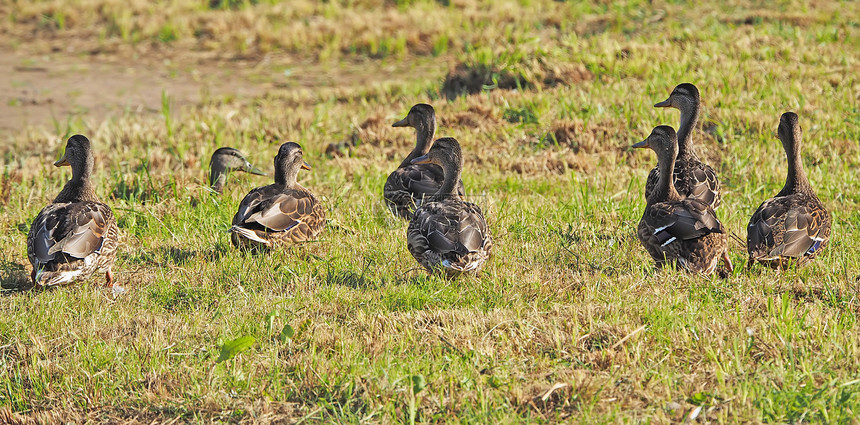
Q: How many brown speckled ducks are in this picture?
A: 8